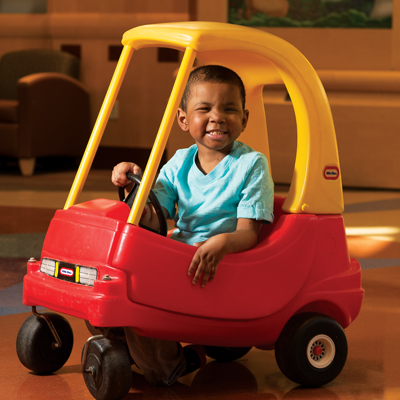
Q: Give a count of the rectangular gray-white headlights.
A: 2